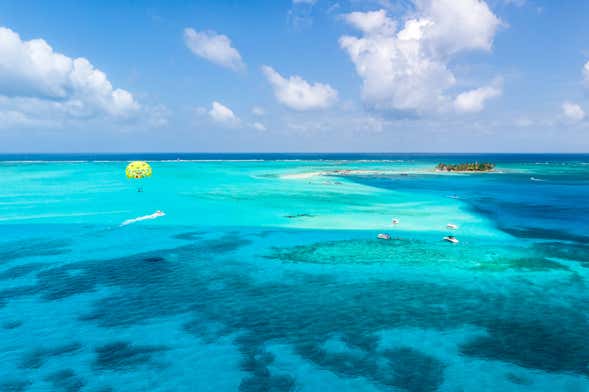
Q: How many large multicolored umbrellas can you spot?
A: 1